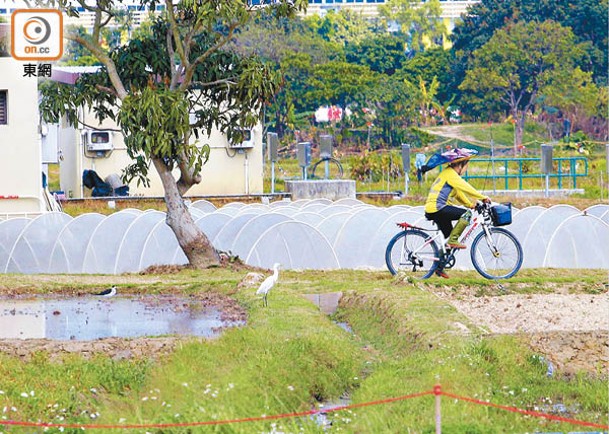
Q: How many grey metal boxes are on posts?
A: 5